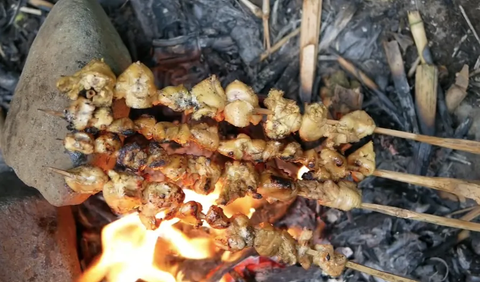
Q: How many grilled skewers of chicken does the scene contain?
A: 4